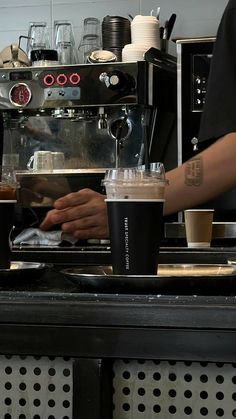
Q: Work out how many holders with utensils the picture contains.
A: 1